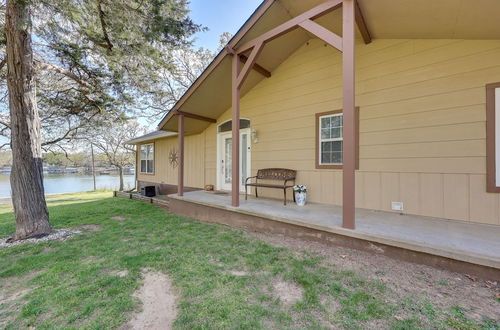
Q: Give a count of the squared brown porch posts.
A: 3